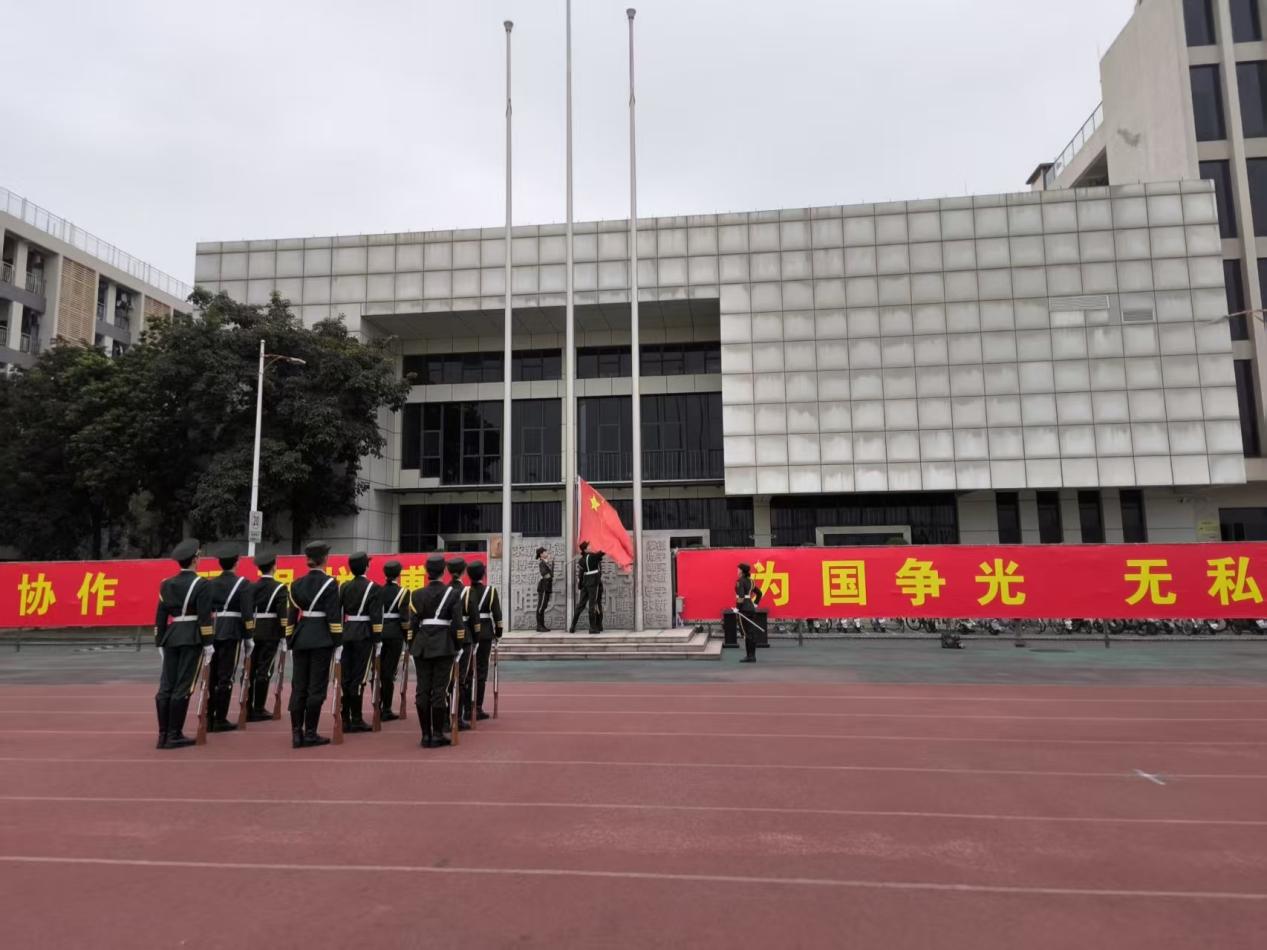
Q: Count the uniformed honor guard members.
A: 13